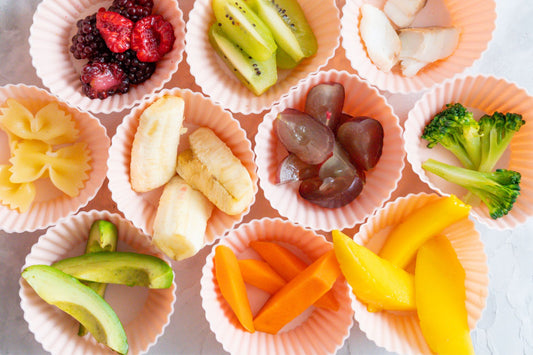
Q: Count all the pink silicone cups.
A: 10